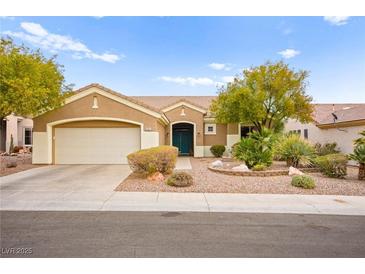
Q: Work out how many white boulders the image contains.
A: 3